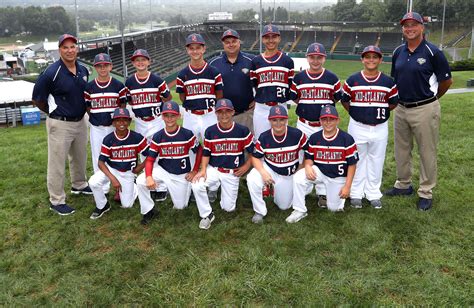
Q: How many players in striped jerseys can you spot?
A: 11